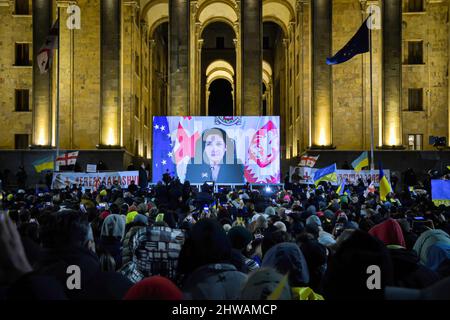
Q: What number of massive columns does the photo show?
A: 6